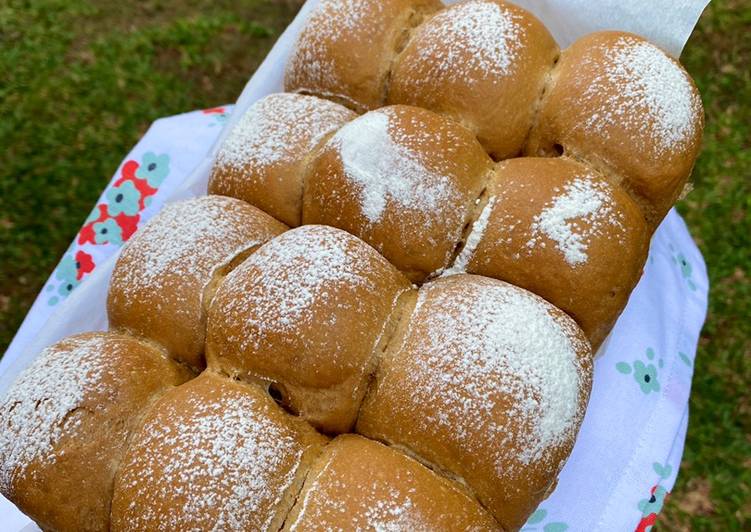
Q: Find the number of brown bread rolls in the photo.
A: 12